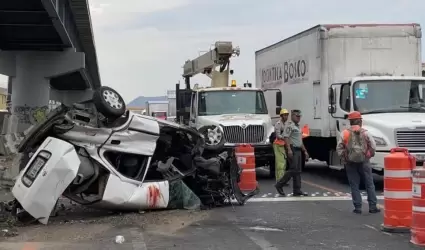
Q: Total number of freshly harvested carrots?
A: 0